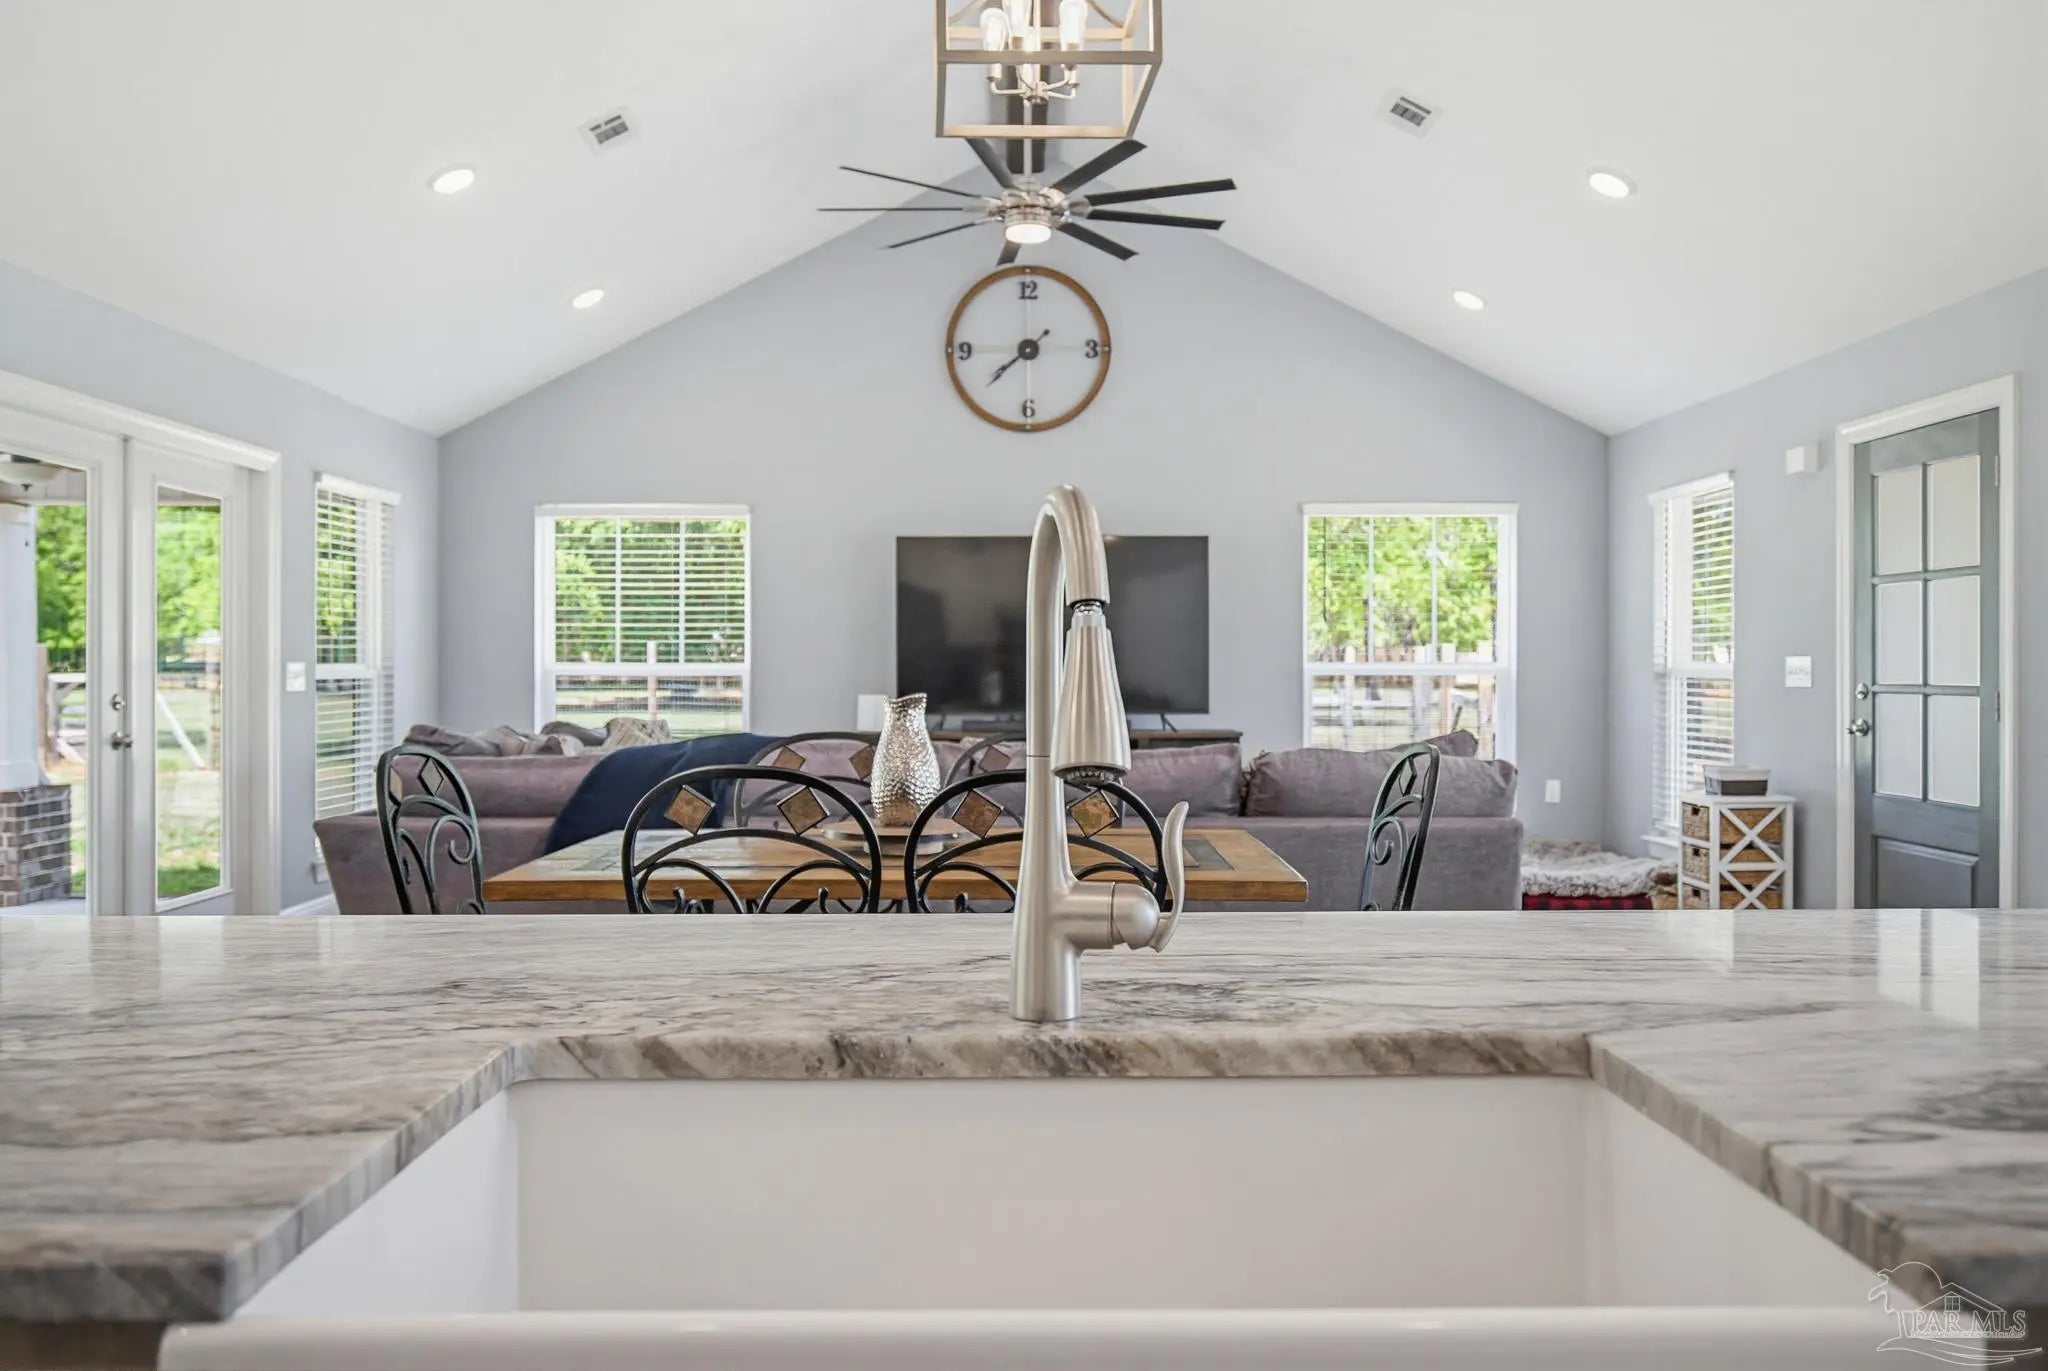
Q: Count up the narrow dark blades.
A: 9